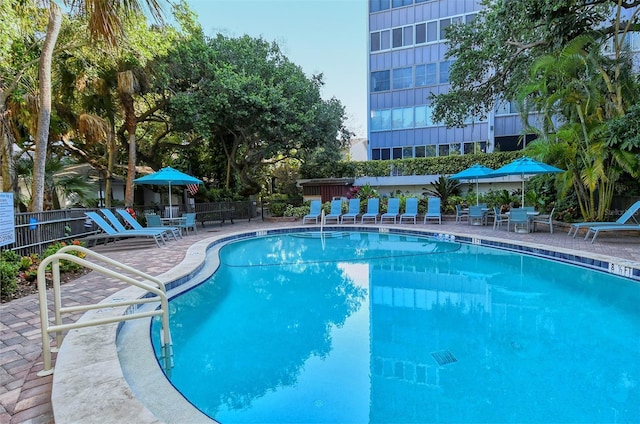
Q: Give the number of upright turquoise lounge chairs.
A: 7